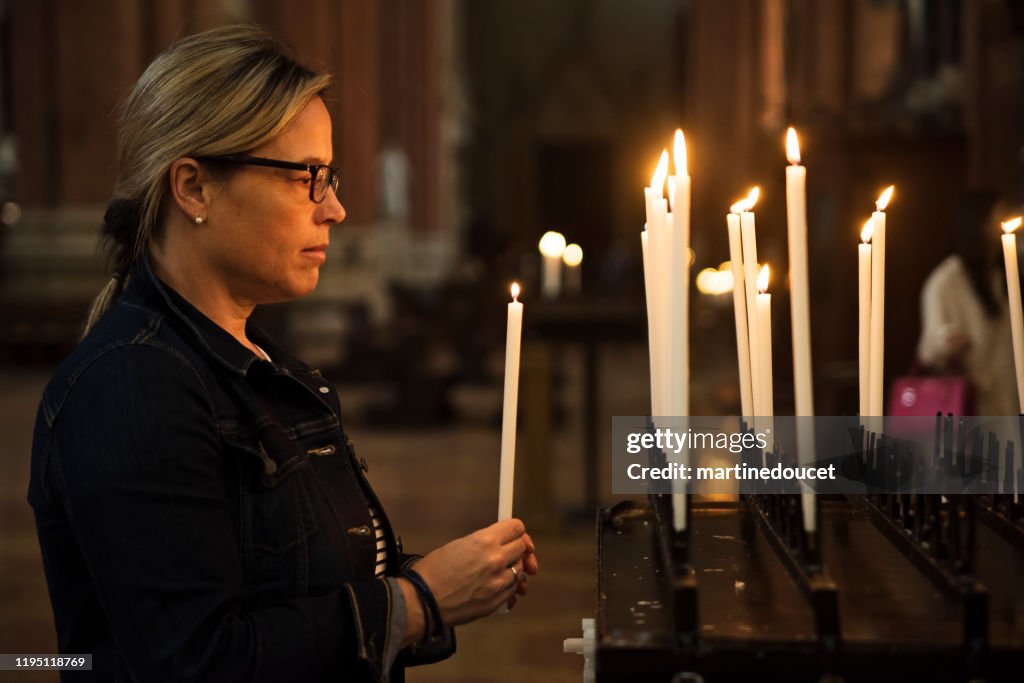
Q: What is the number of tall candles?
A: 13